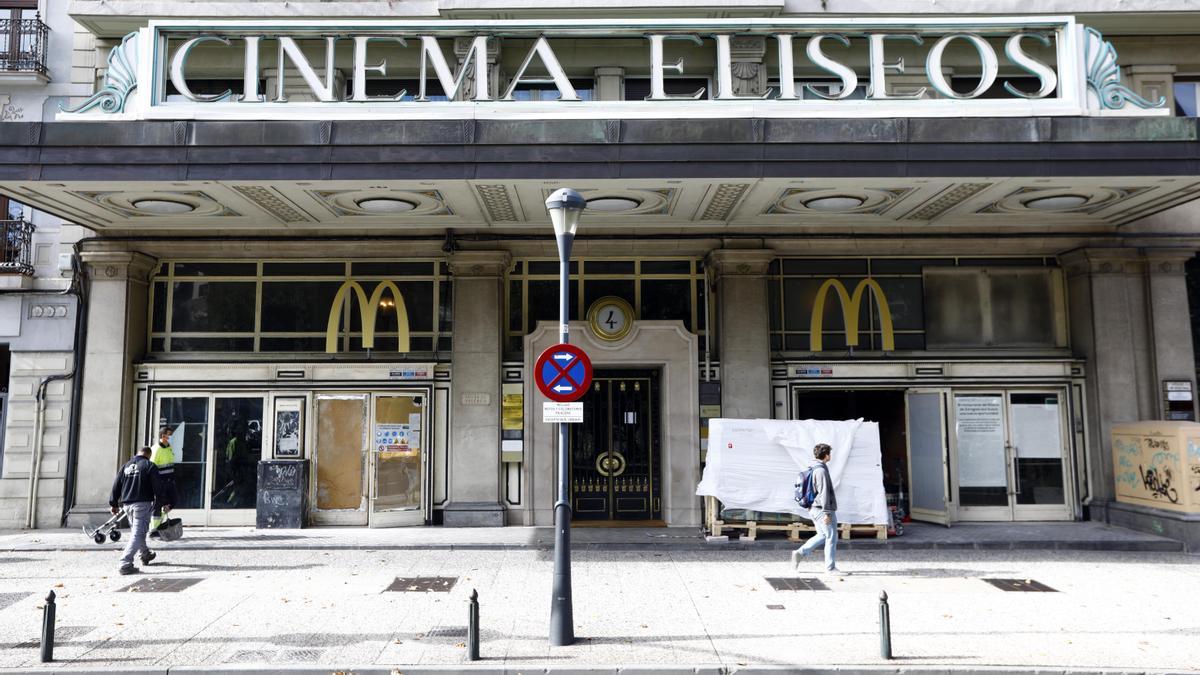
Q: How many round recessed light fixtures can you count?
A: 5